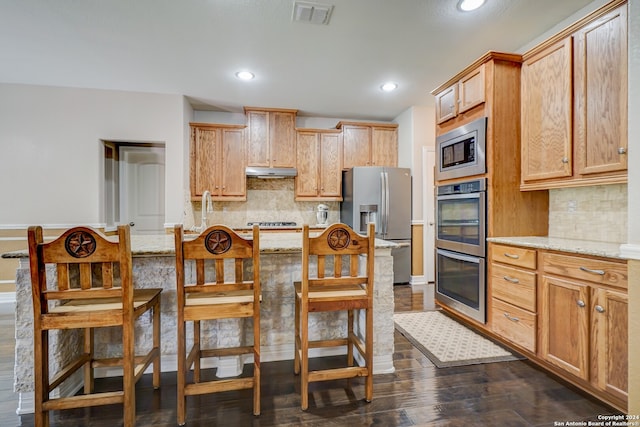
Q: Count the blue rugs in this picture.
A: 0